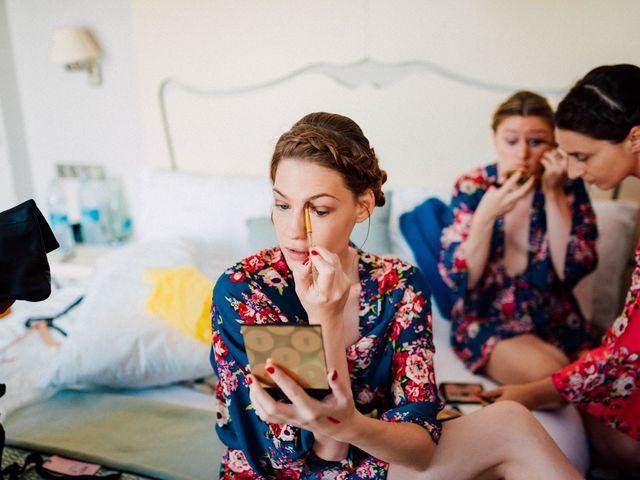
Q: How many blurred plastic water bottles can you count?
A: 3